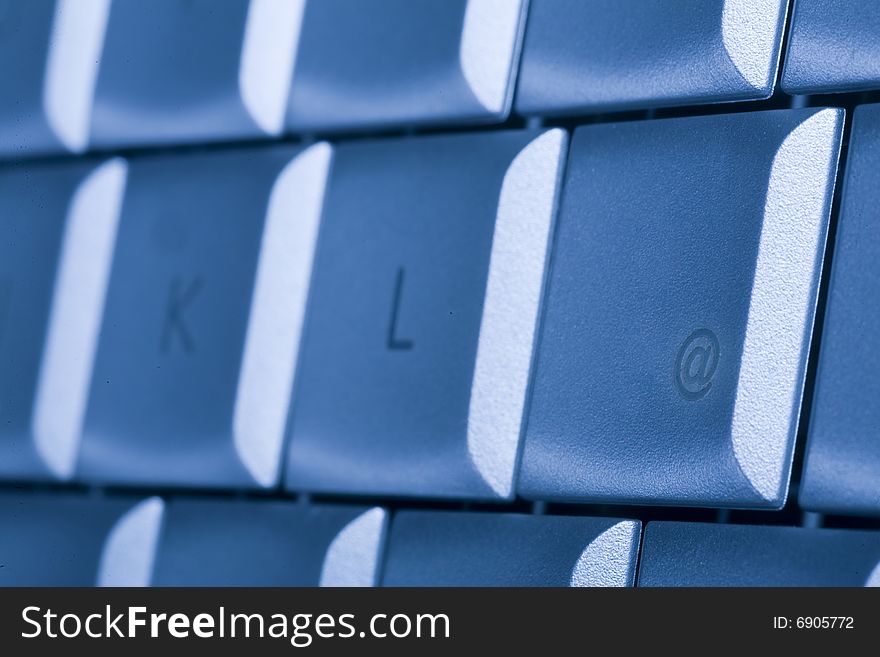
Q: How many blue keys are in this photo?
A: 14